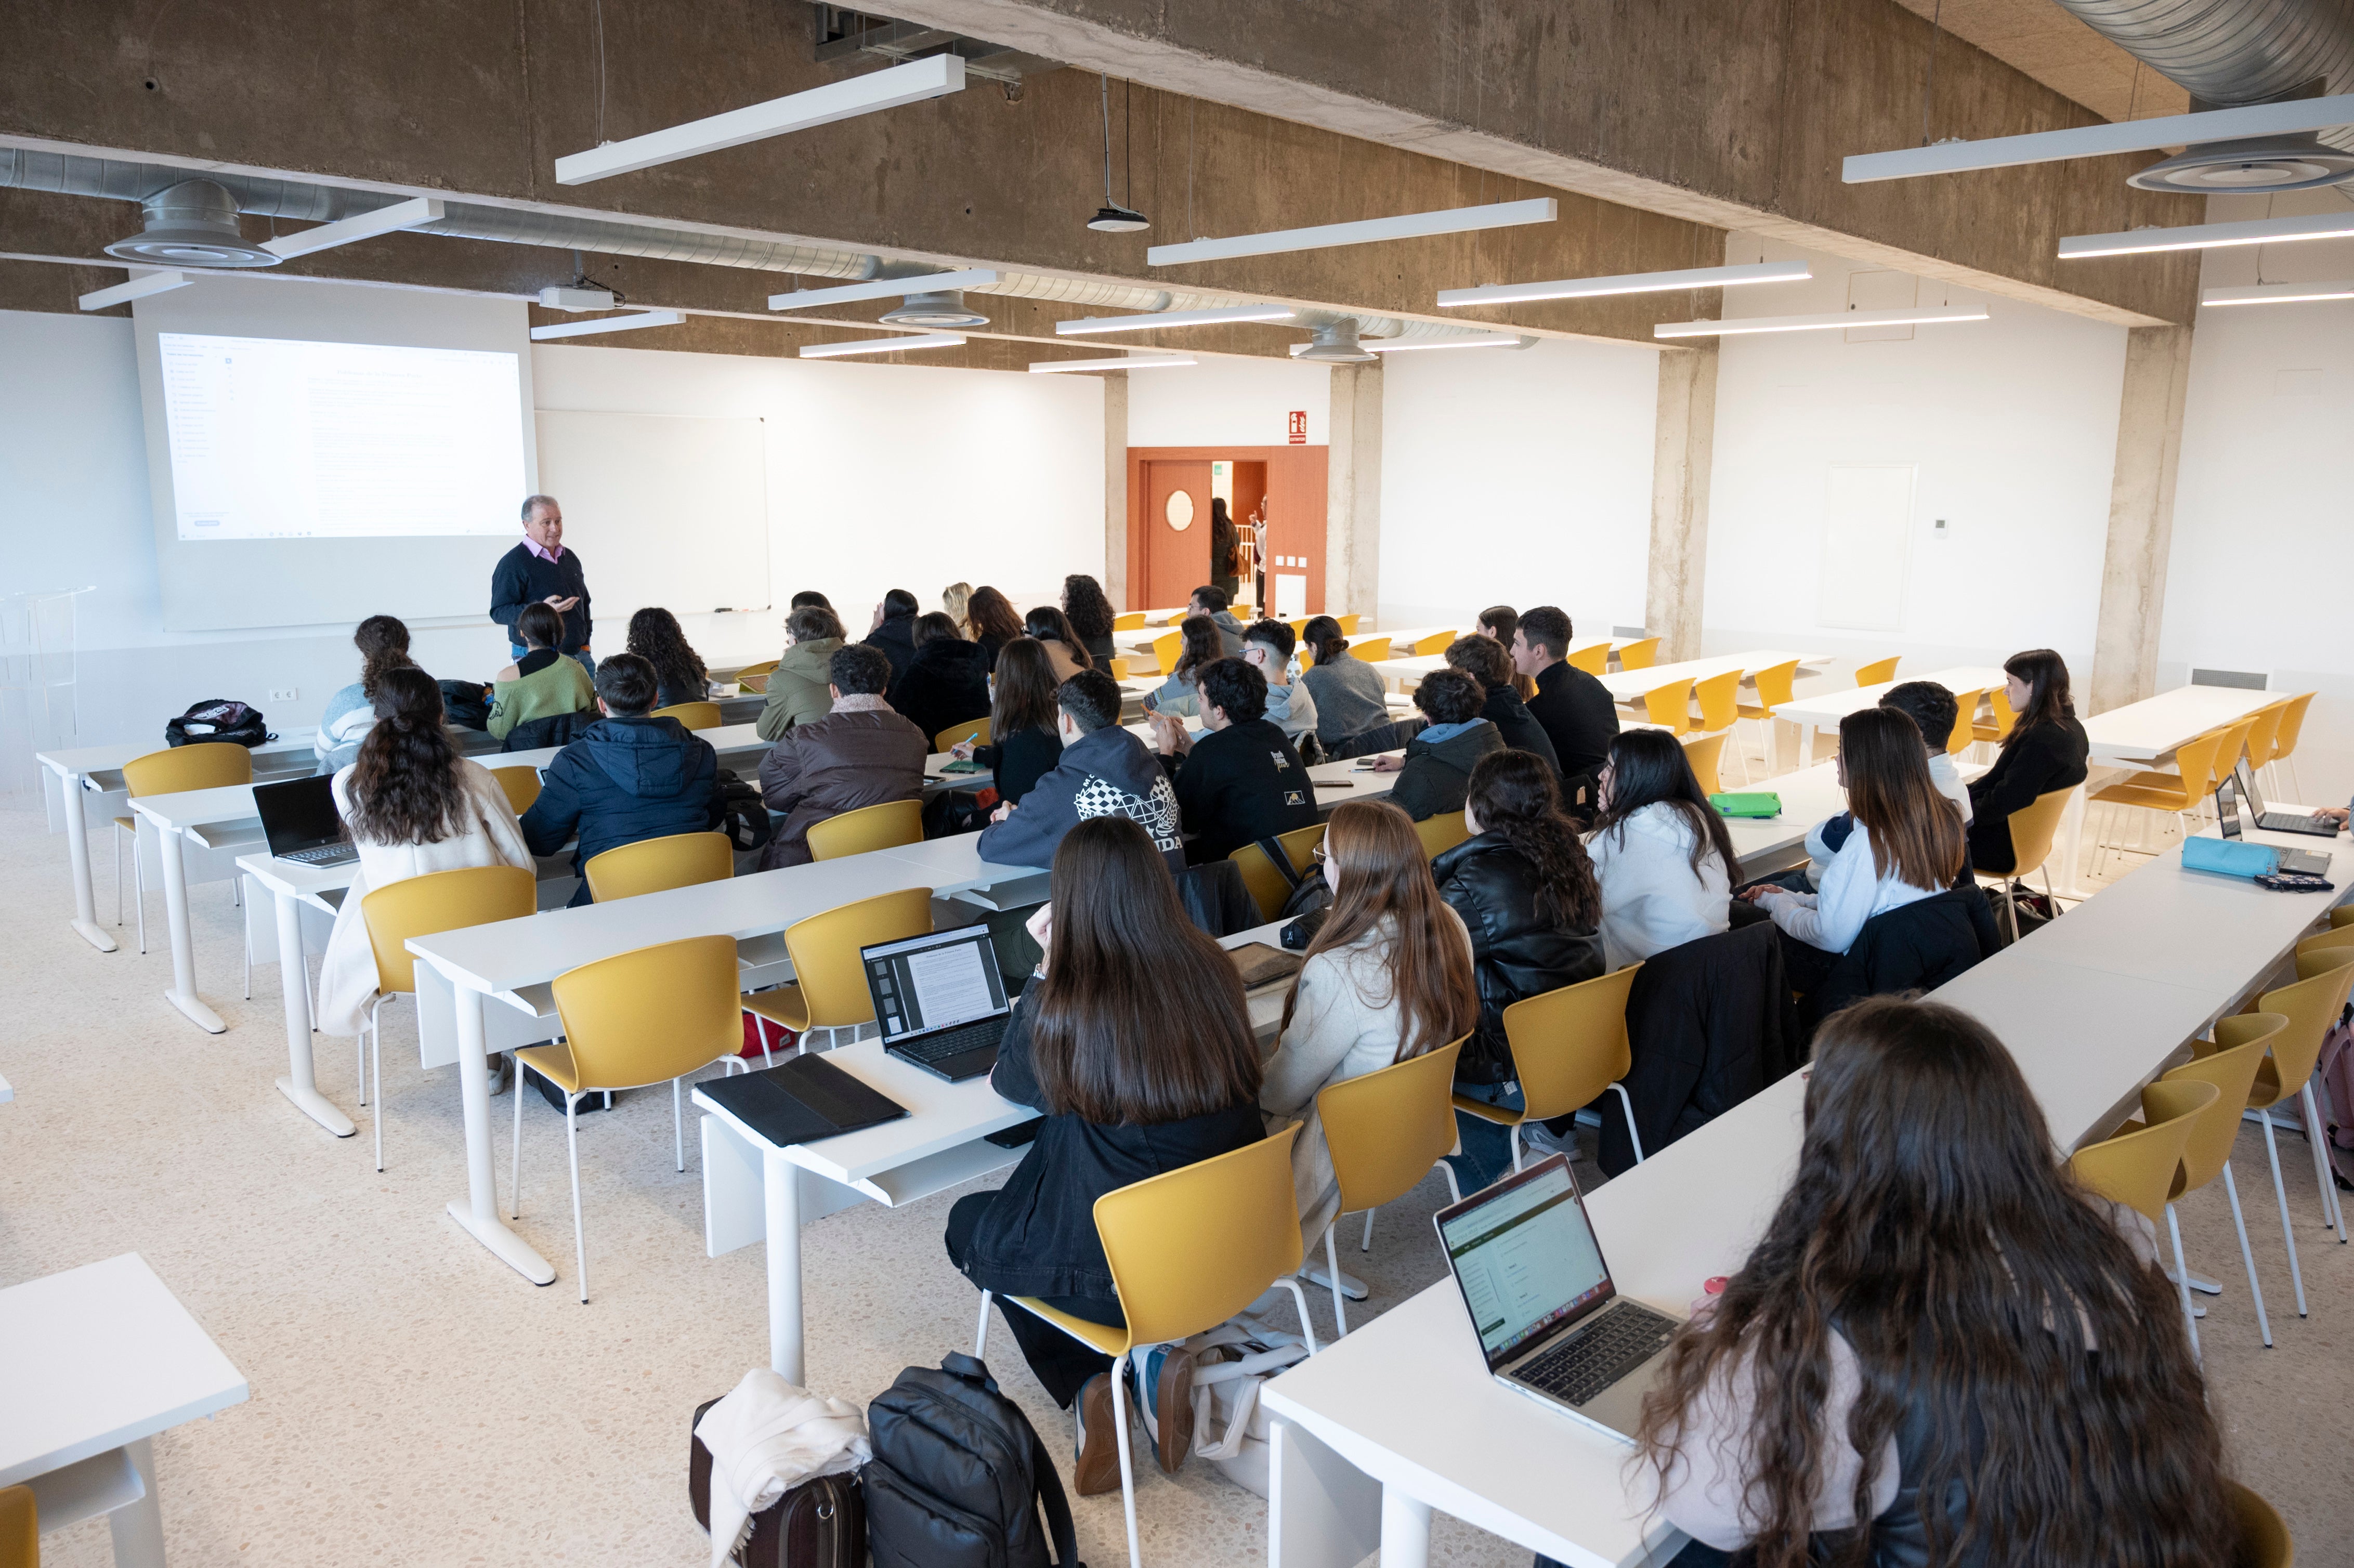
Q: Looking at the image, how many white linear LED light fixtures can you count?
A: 15